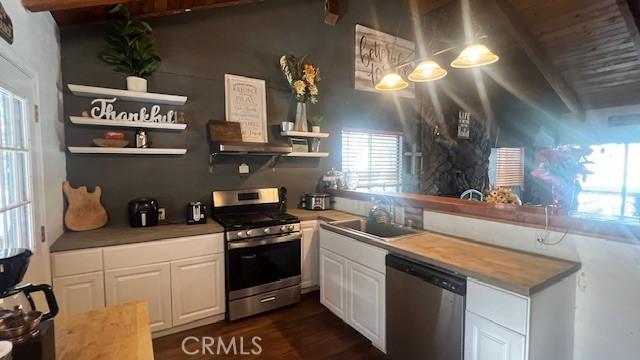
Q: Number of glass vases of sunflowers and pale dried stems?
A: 1